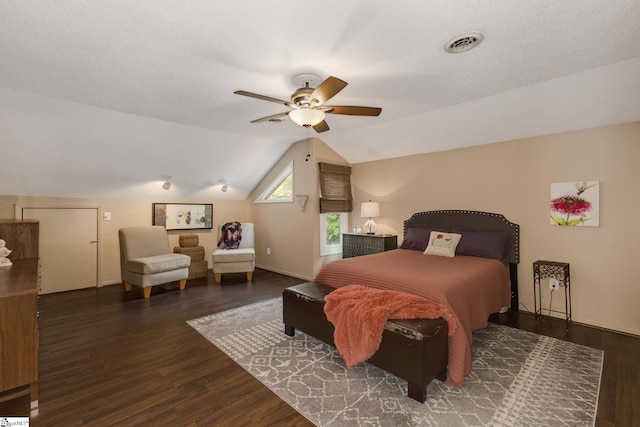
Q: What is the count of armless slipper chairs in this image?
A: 2